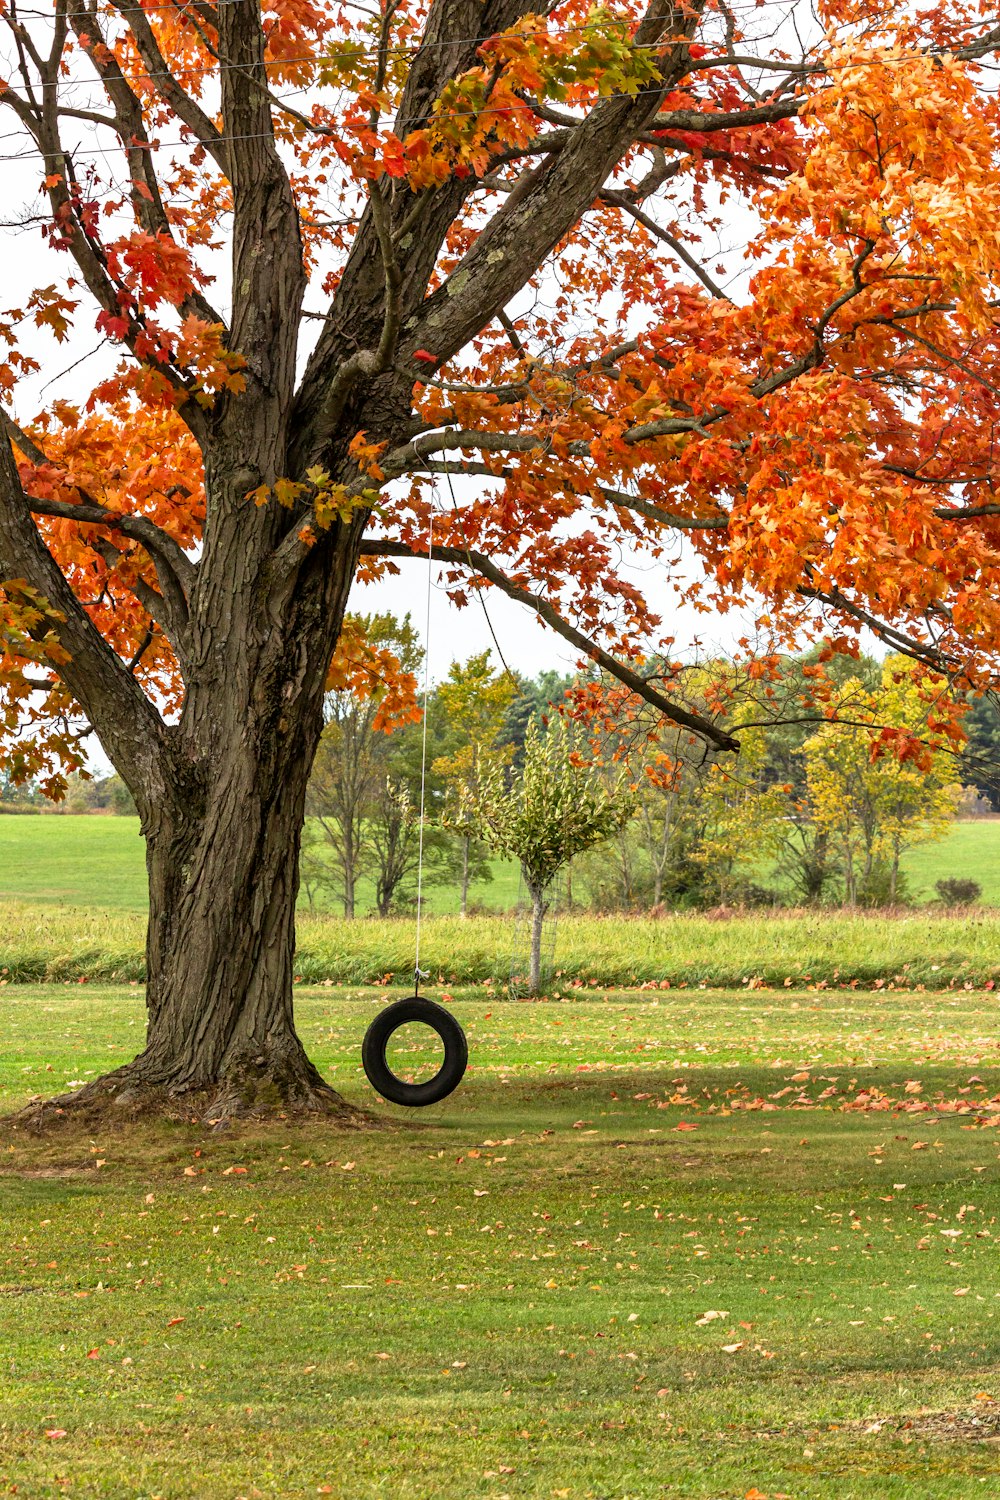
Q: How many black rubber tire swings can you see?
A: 1